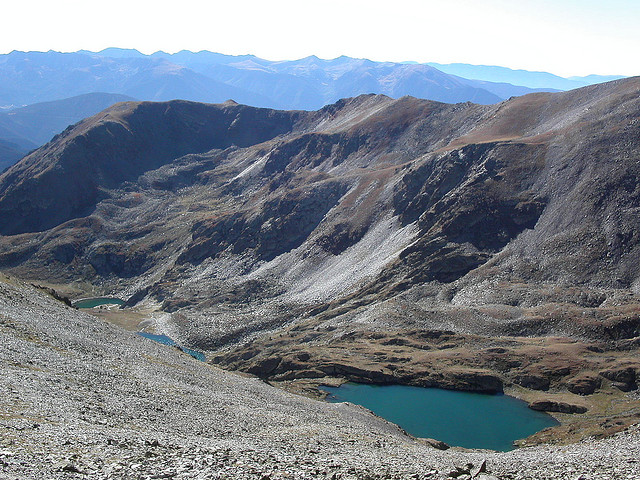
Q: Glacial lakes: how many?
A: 3